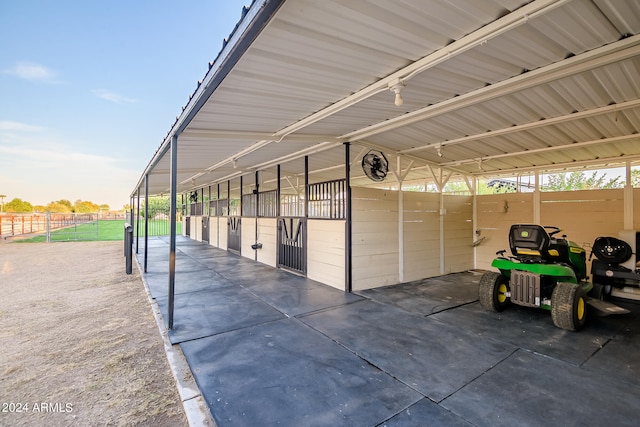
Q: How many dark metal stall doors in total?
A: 4